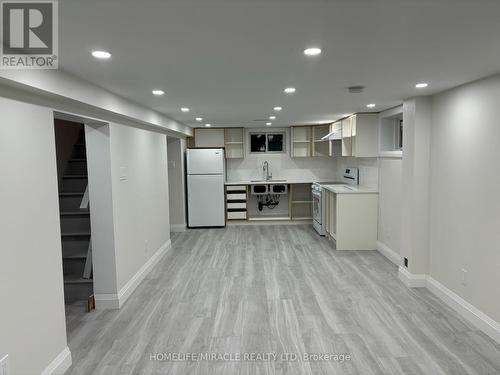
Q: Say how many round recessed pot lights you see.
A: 12